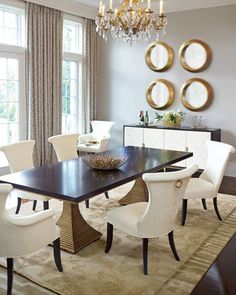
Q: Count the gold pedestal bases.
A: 2